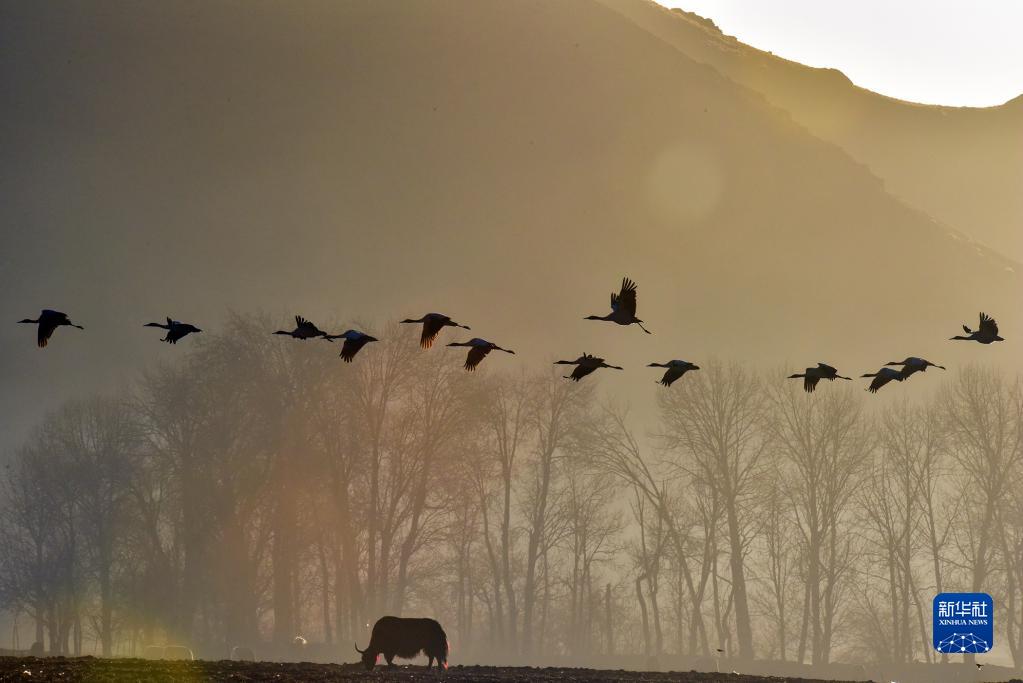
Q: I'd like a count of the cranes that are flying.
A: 13